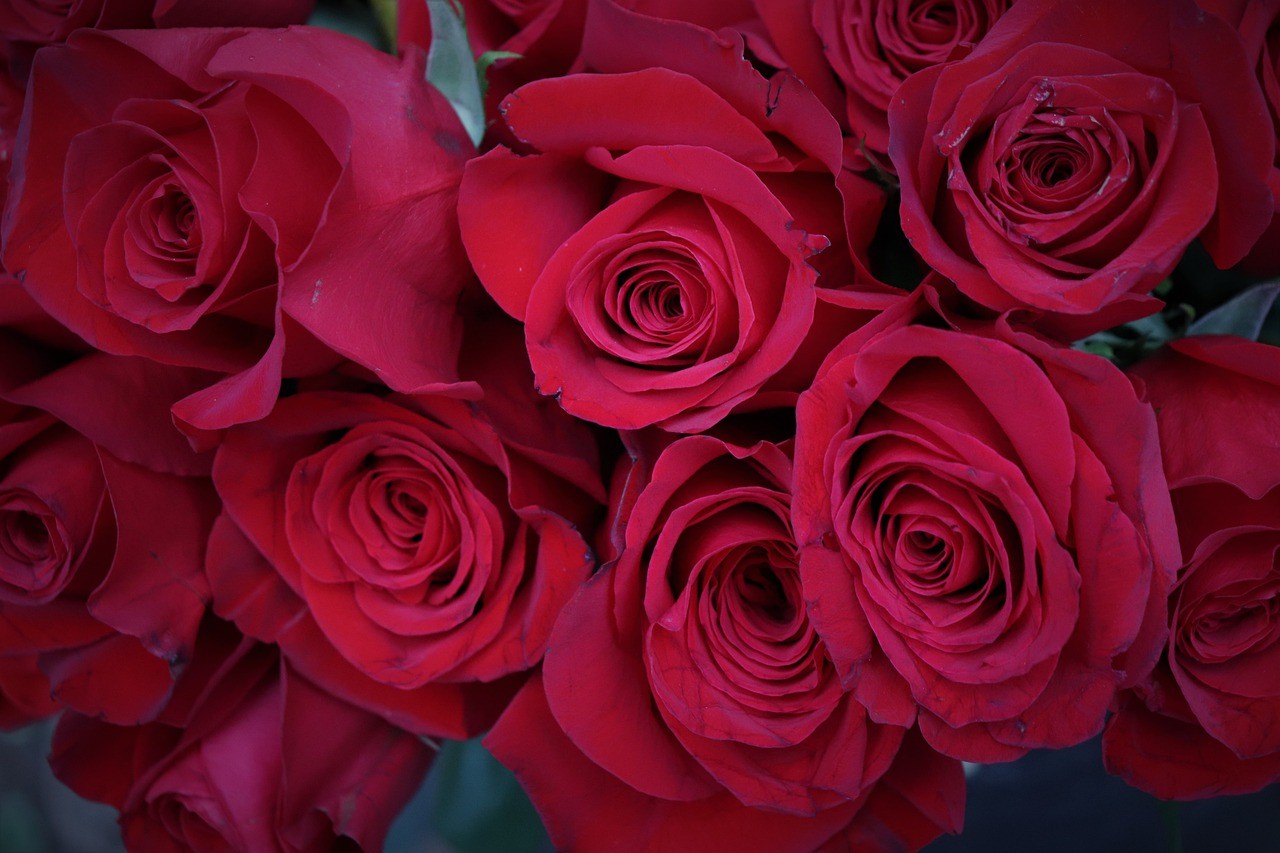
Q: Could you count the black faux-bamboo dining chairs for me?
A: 0